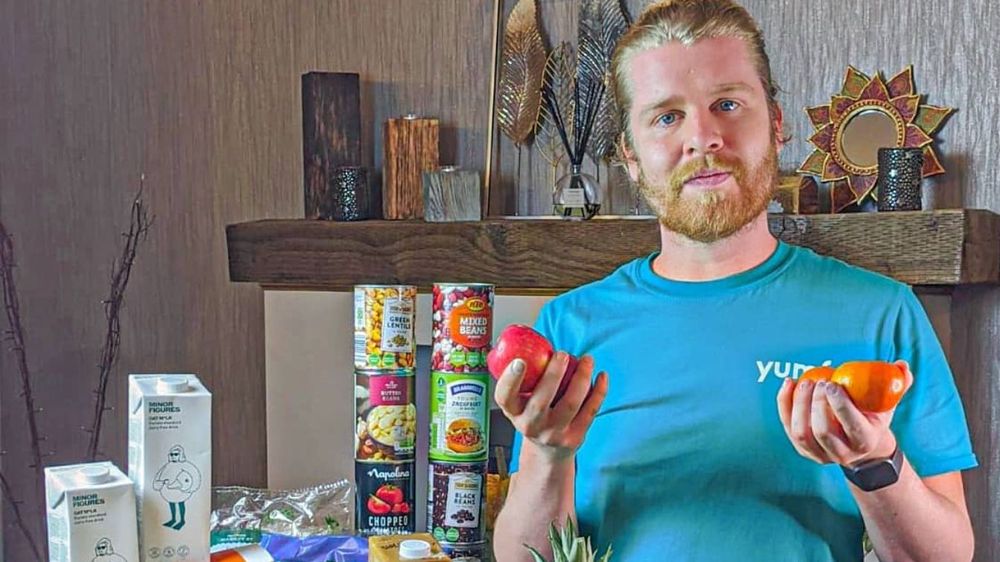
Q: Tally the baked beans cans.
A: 0